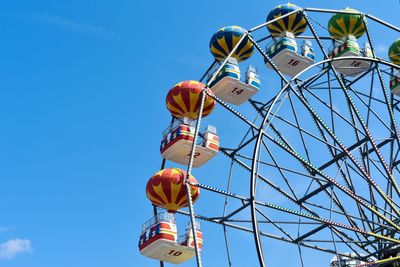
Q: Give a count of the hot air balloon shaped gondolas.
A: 6